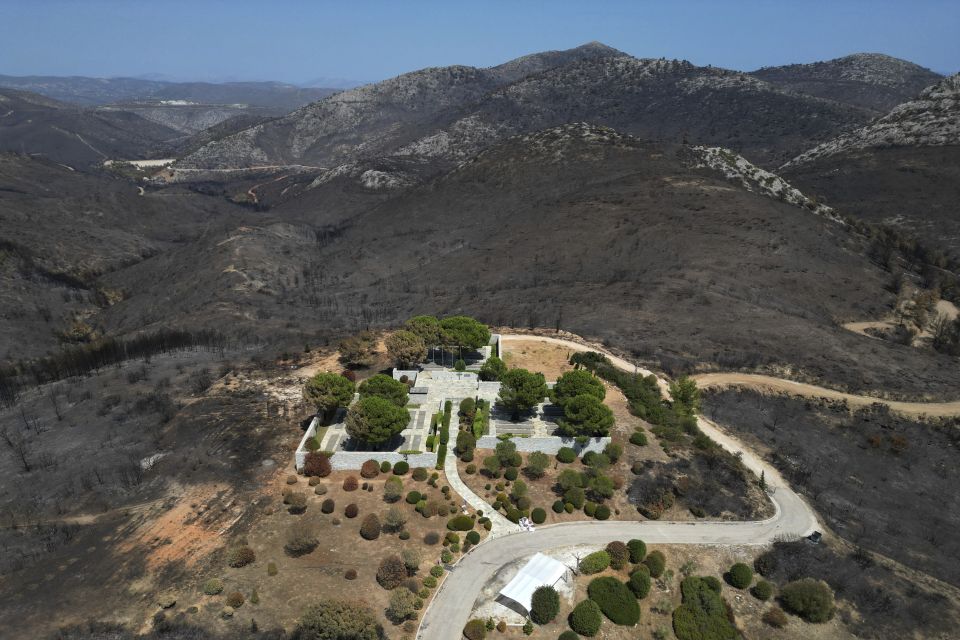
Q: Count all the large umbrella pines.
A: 9